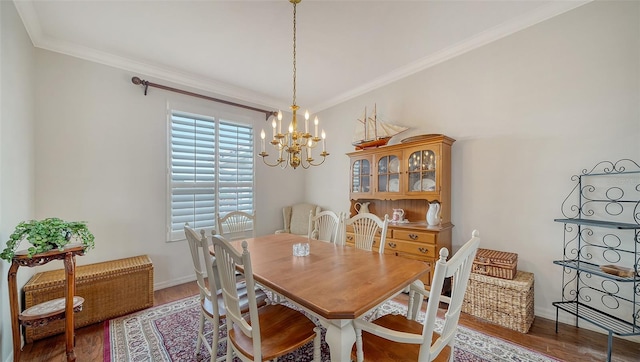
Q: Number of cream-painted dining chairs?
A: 6